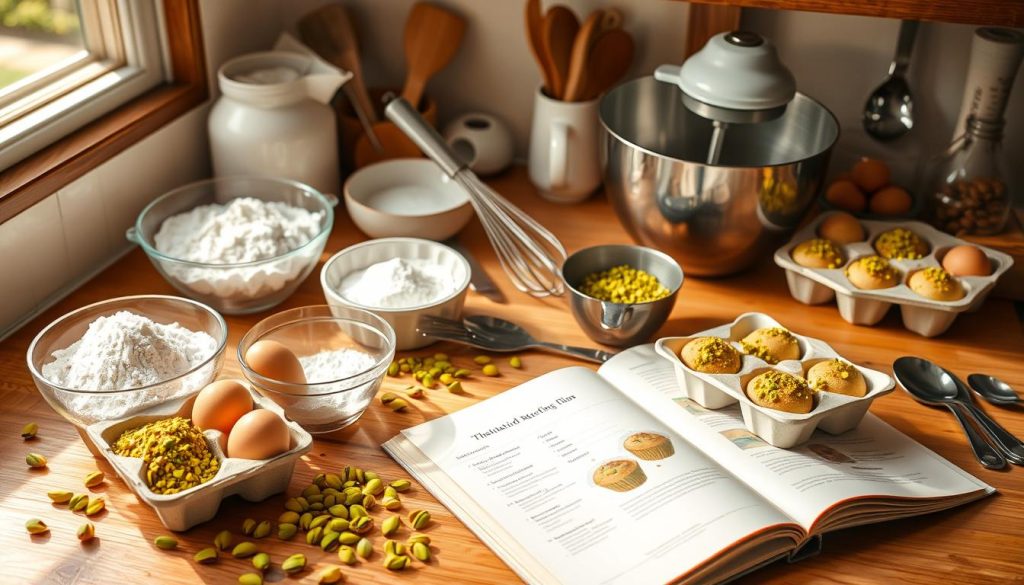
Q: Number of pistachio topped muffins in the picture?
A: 8